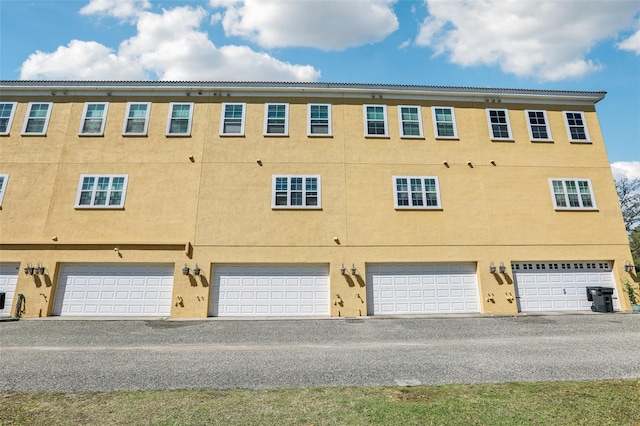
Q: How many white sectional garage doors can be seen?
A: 5